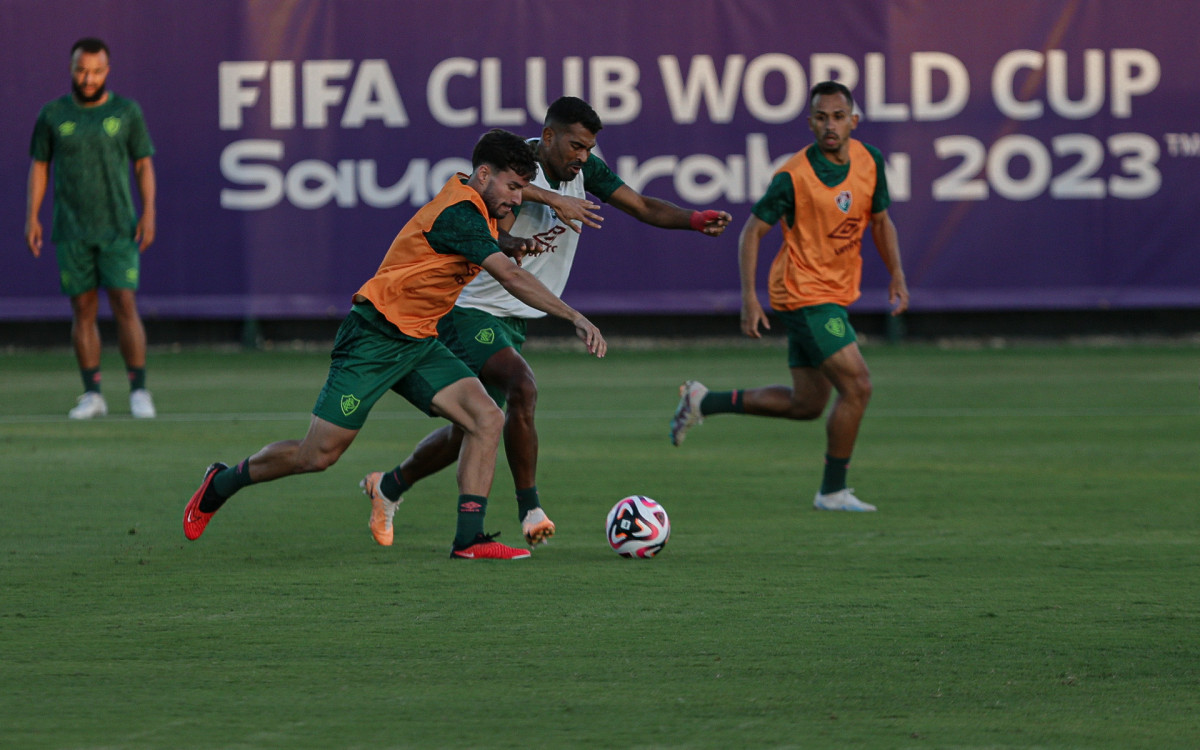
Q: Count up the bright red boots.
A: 2